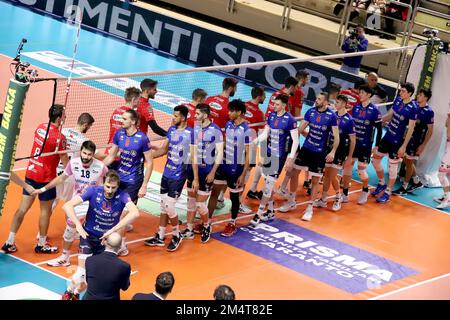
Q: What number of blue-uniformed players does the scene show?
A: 11